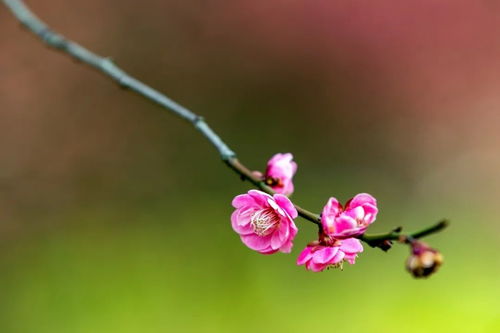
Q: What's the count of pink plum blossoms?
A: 4